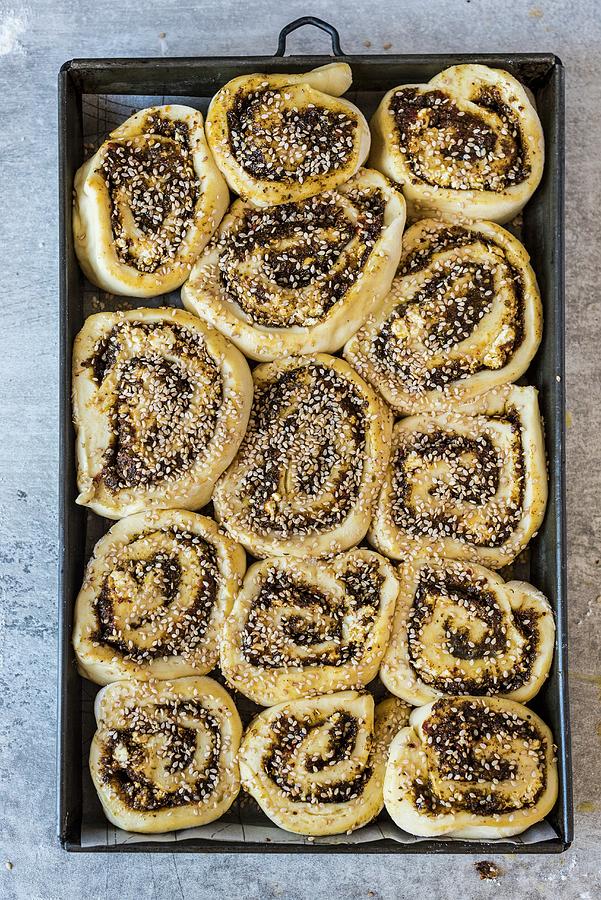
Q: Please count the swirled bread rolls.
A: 14